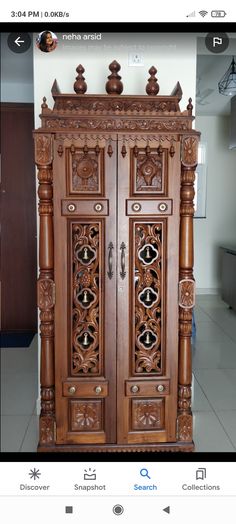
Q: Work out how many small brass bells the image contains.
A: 6